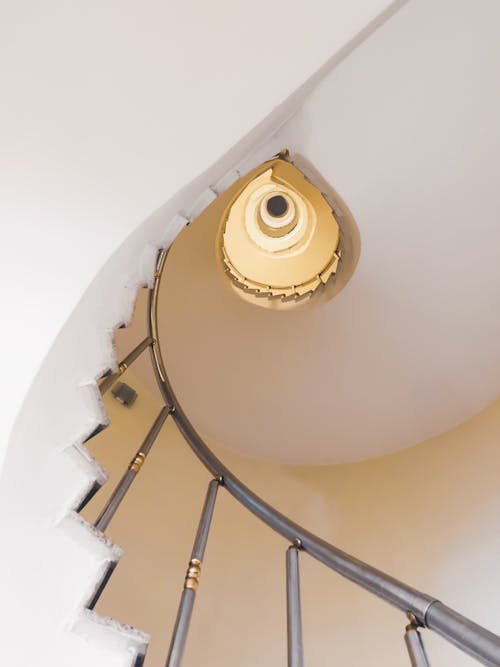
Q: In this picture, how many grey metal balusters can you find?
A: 5